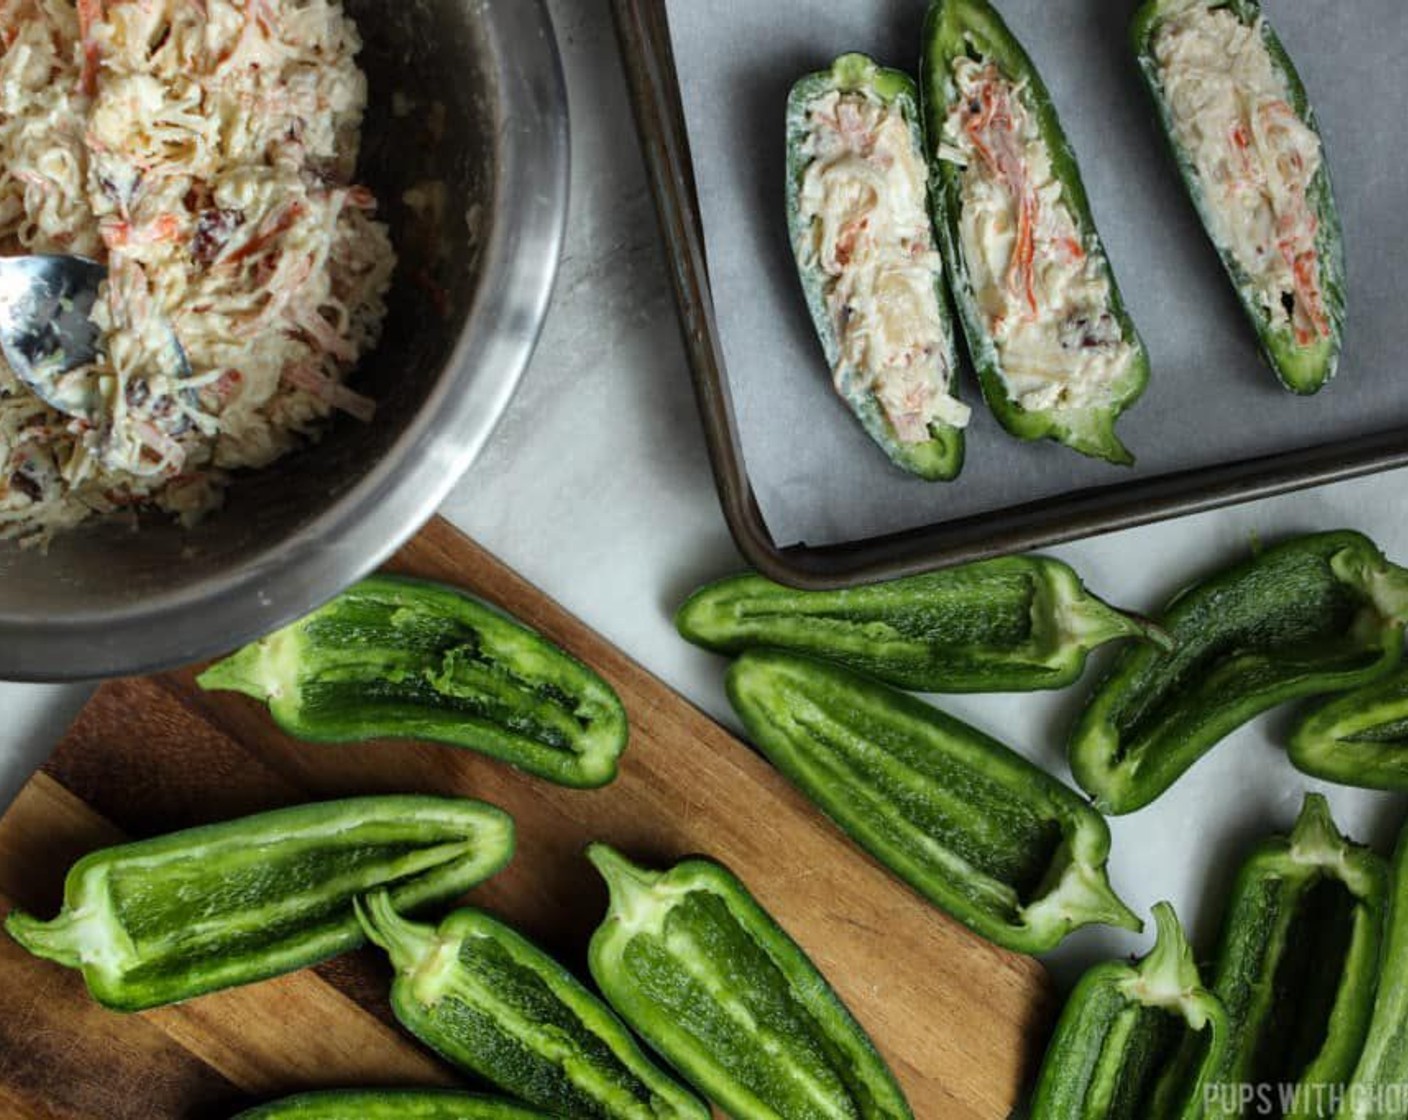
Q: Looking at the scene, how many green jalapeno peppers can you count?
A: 15